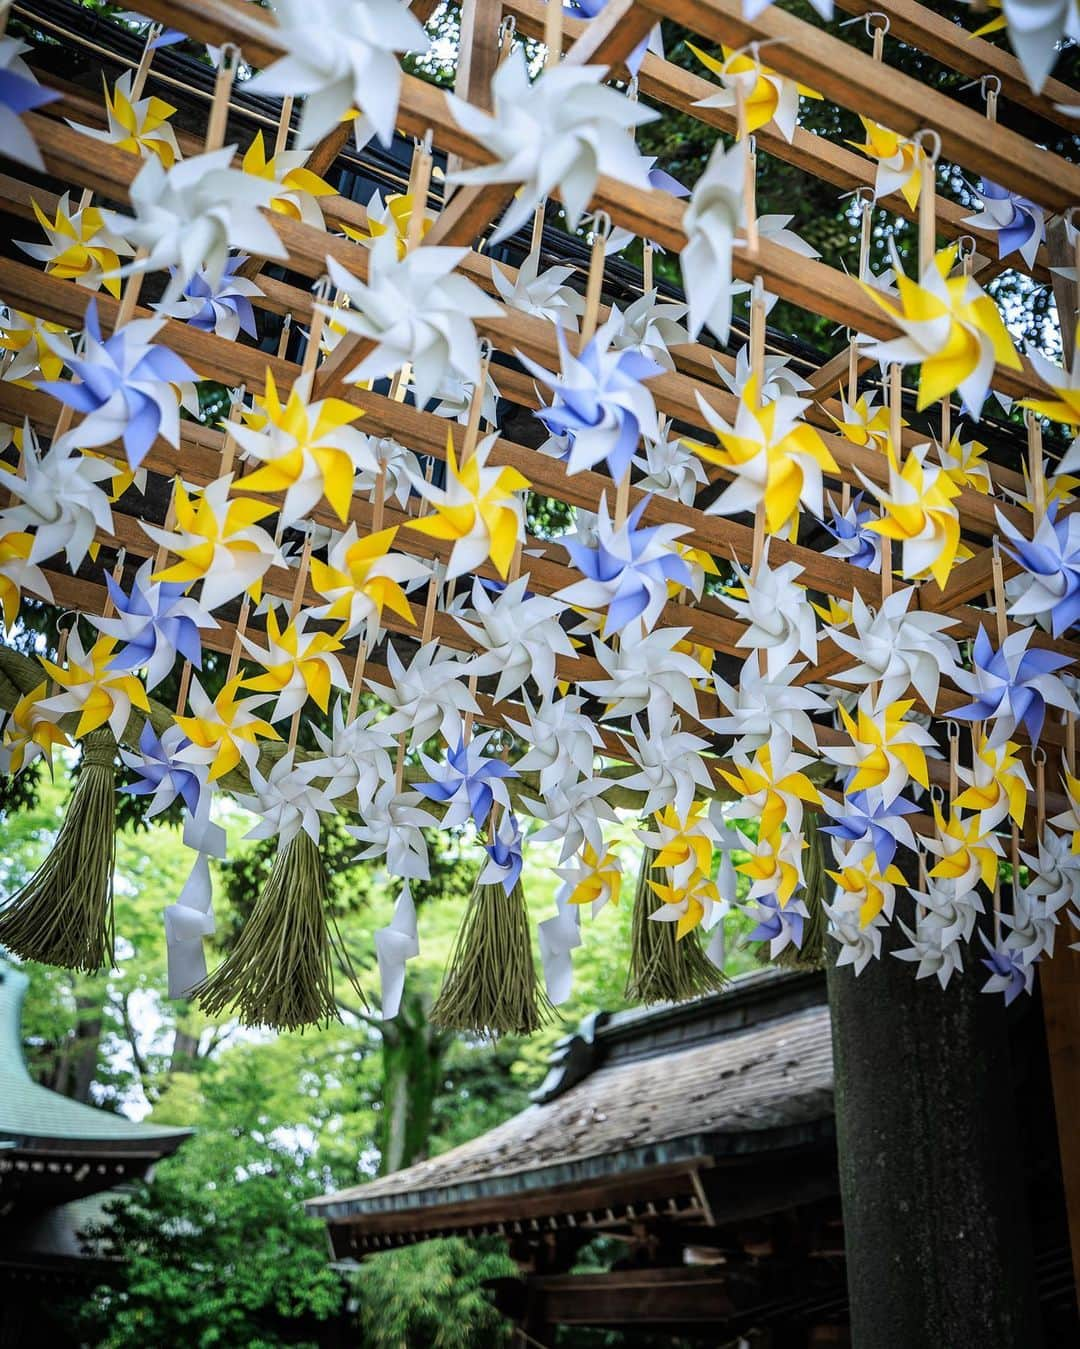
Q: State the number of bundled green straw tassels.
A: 5